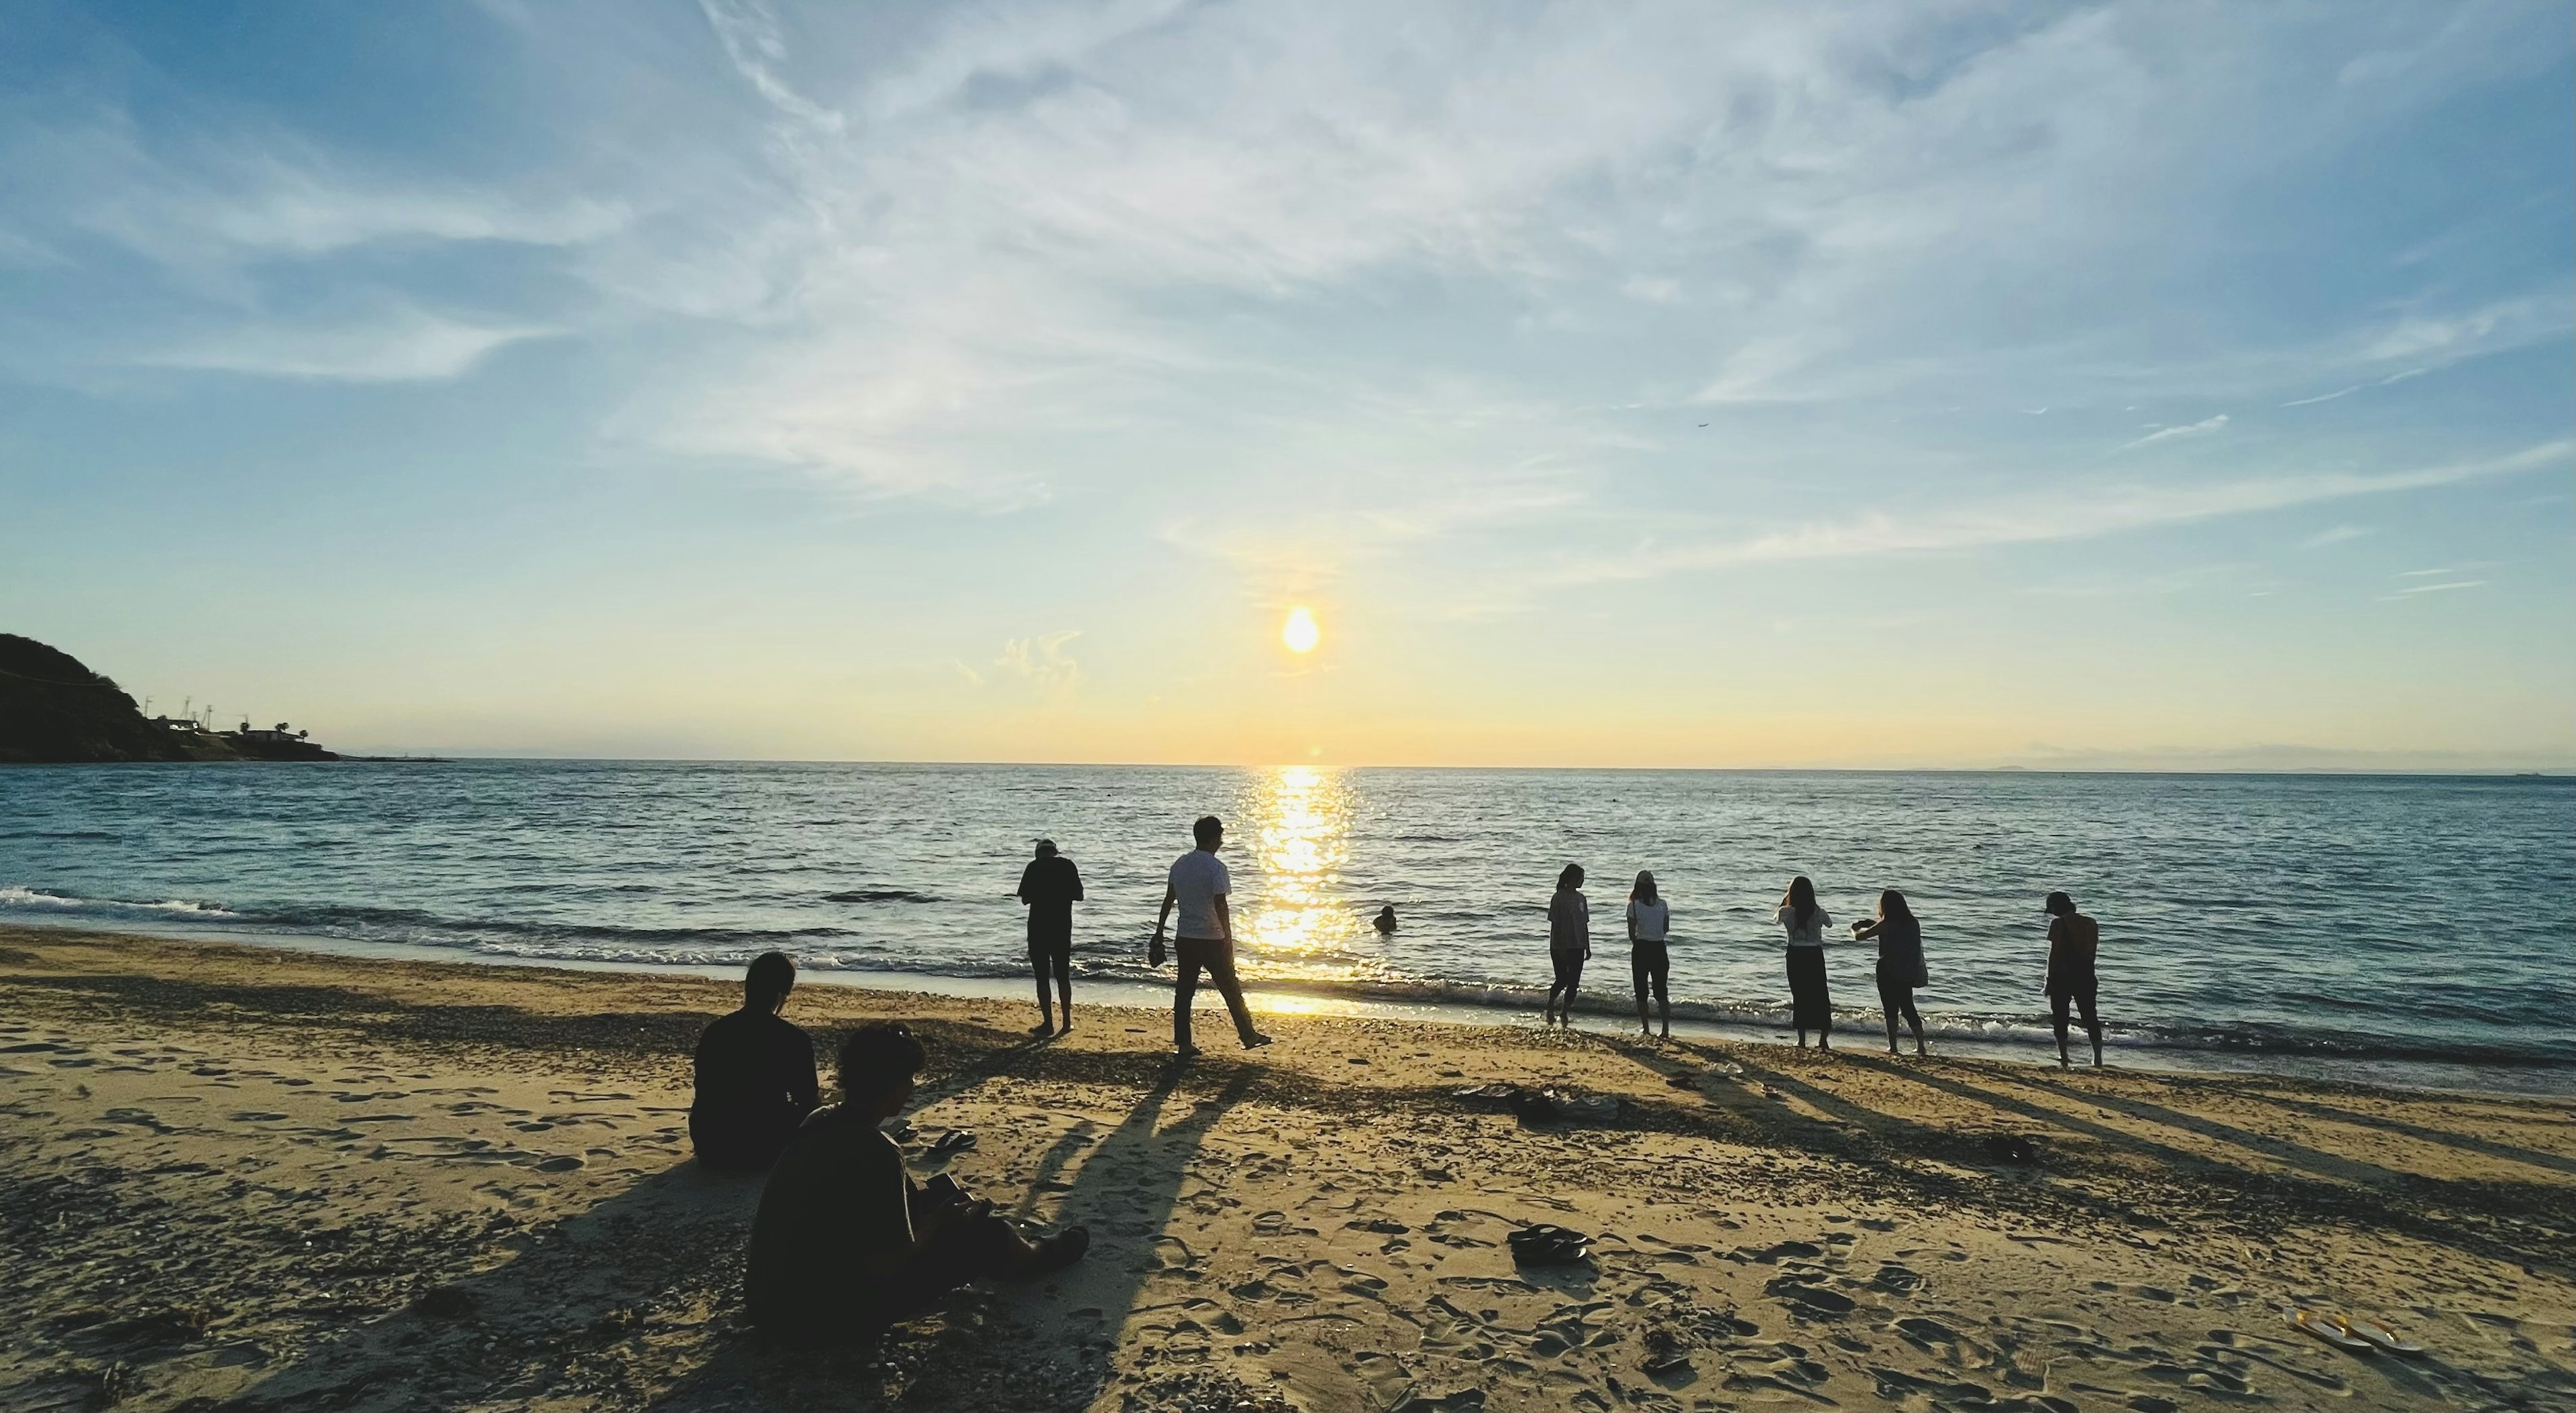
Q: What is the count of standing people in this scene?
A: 7